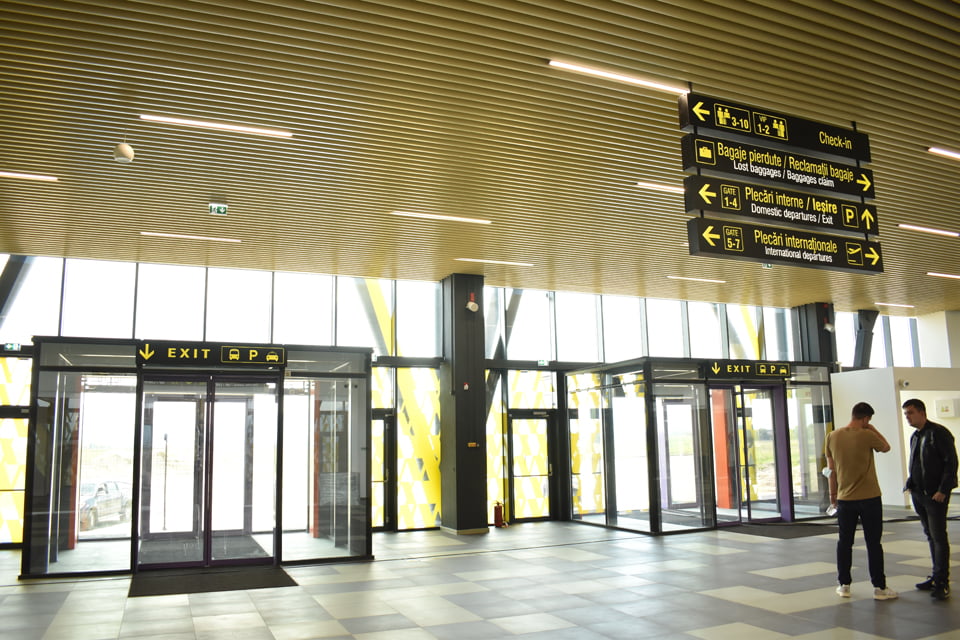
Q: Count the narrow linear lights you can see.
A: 12